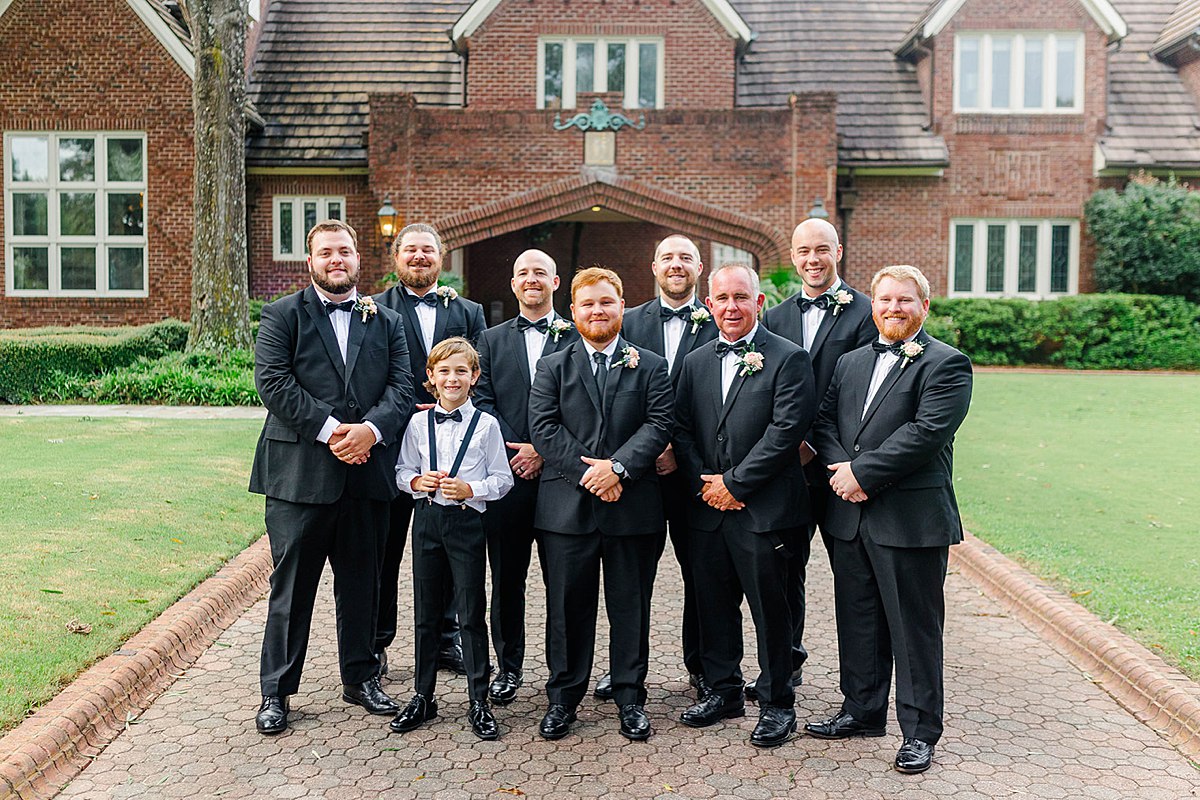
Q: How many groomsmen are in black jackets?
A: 8